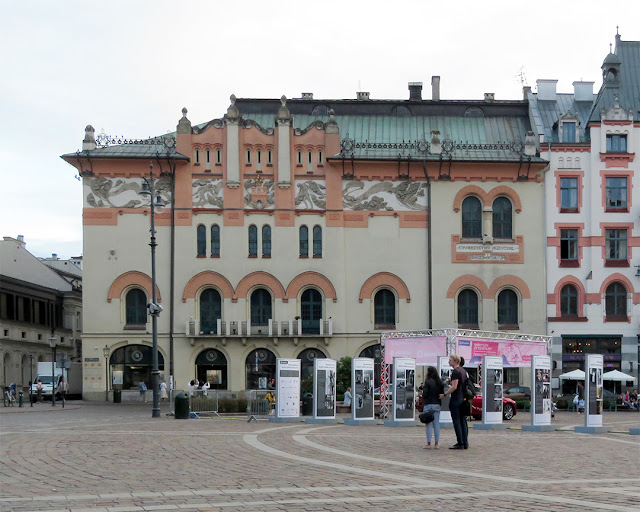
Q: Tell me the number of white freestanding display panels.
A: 8